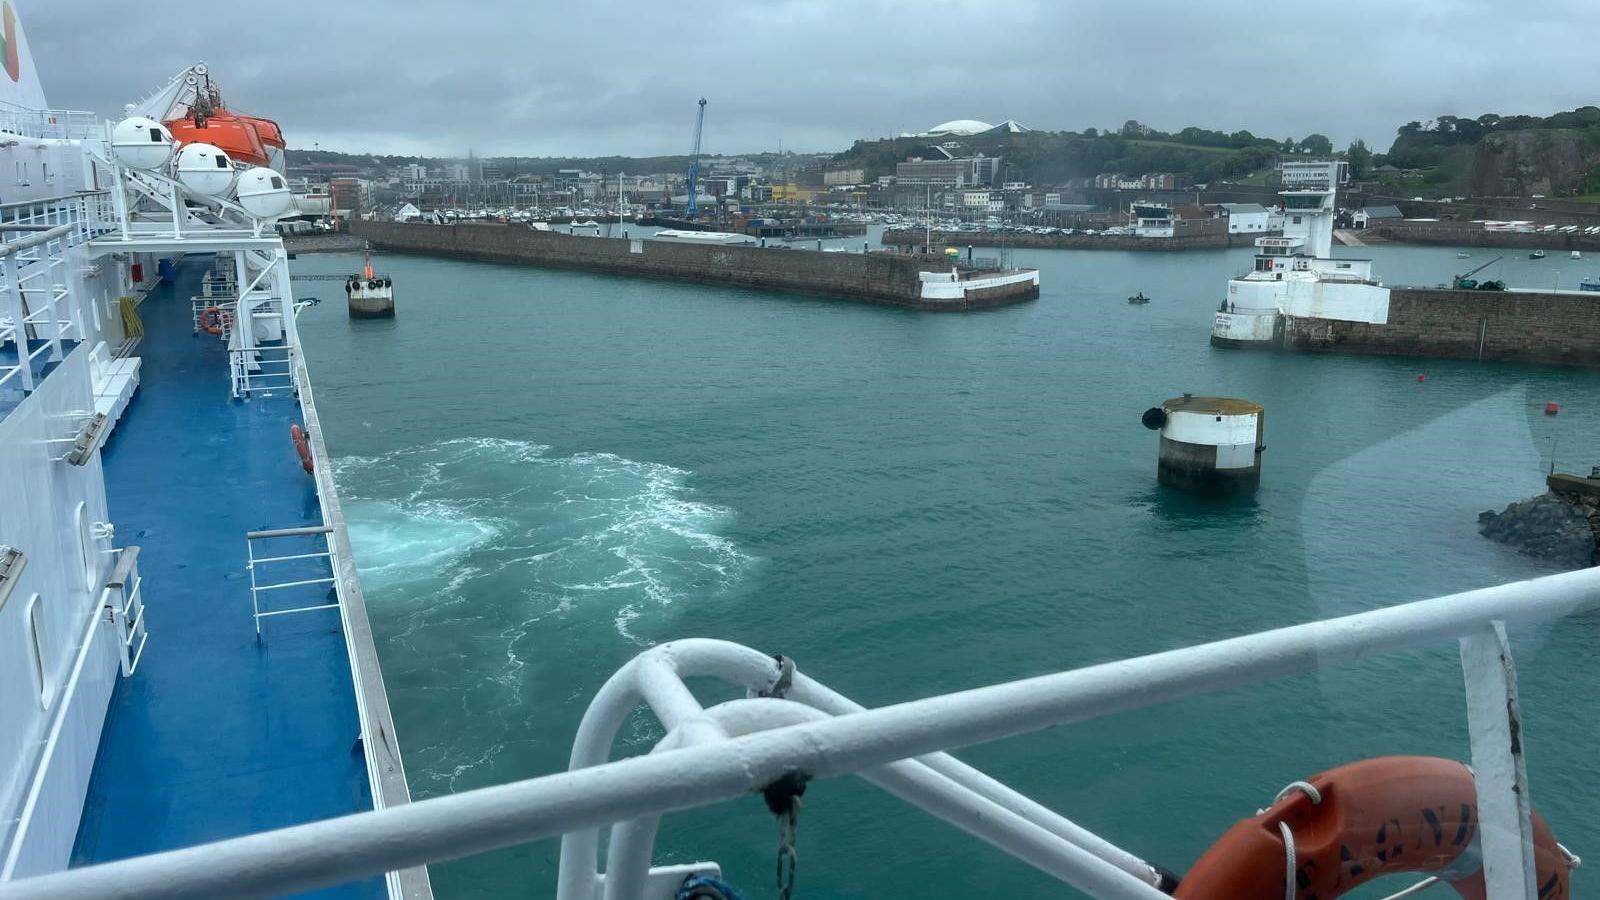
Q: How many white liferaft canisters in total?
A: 3